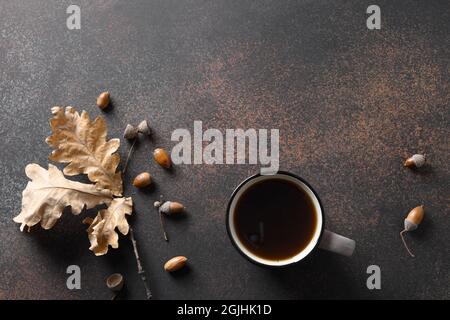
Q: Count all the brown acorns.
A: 7